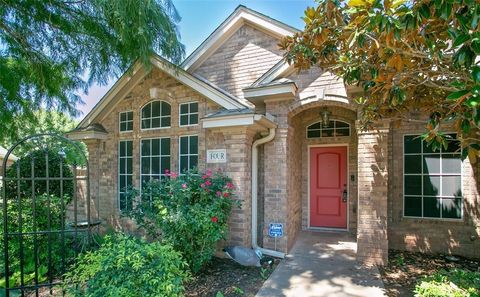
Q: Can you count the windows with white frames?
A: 8